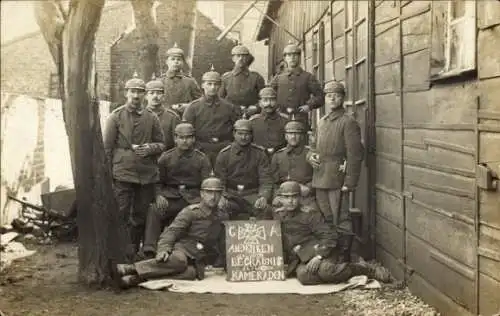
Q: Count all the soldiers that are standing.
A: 8